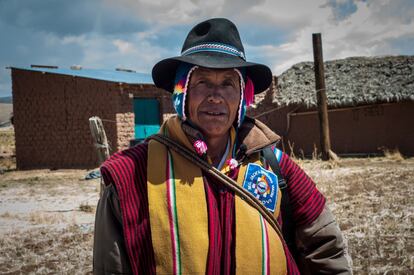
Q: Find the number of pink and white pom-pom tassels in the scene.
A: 2